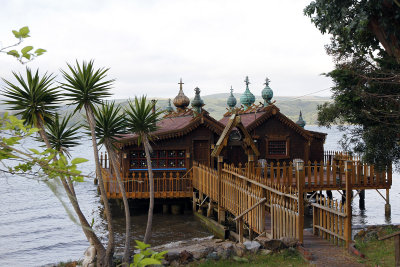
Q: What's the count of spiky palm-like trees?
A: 5